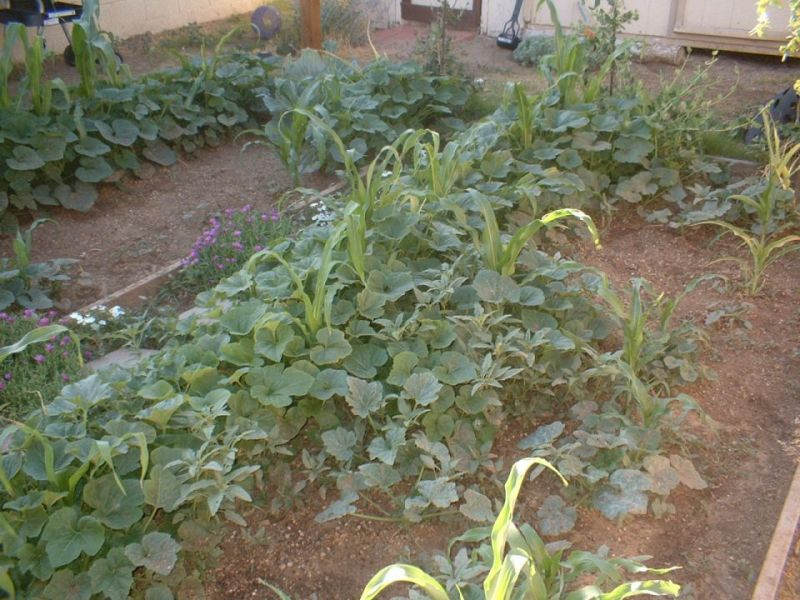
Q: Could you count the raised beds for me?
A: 2